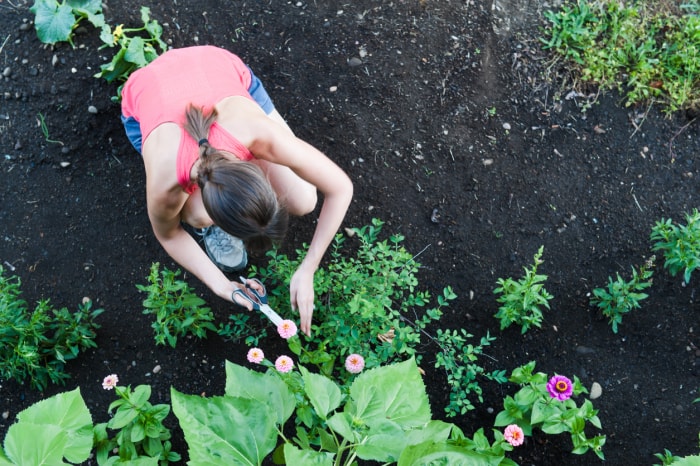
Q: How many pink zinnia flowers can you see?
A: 6